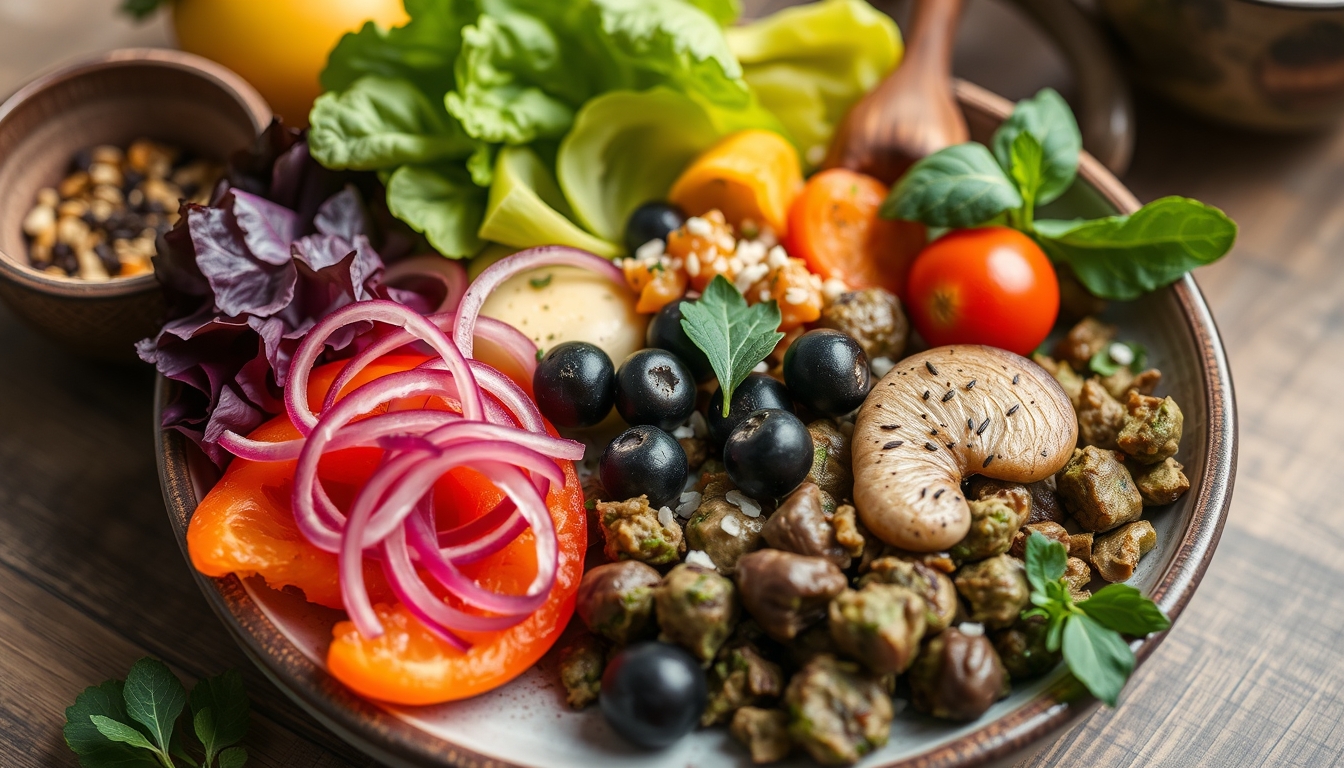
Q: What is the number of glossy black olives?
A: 9